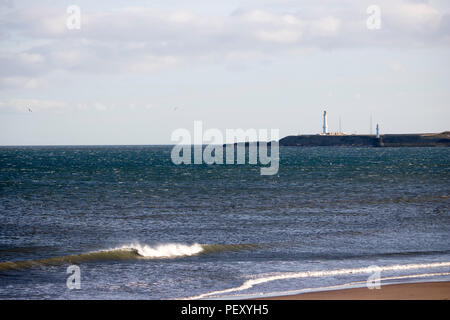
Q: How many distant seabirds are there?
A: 2